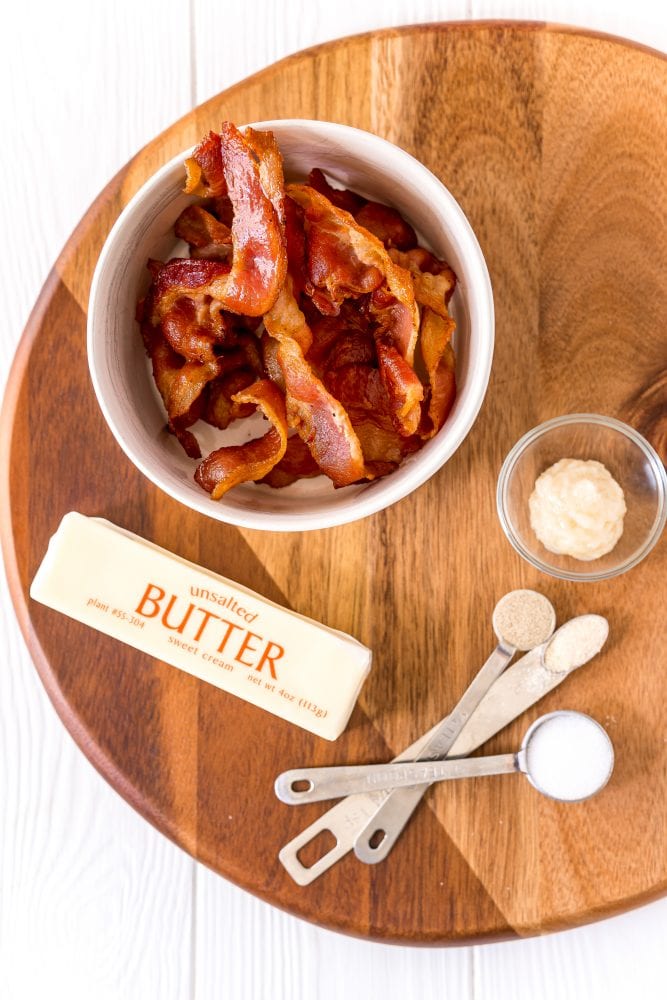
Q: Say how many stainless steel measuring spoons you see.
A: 3